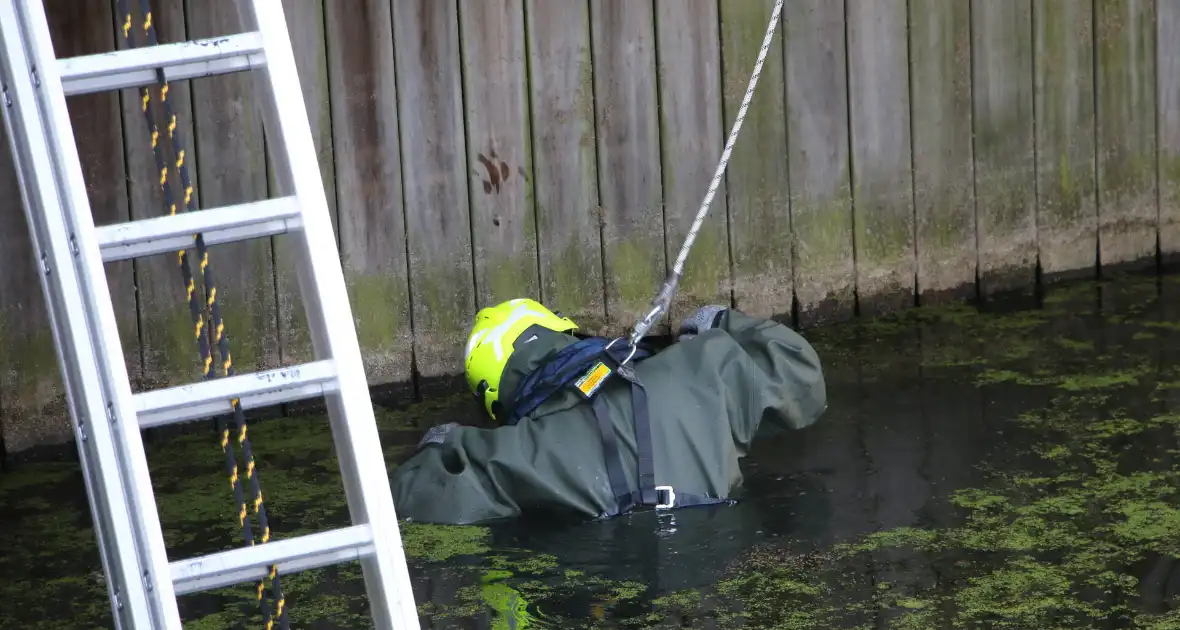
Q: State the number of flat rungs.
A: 4